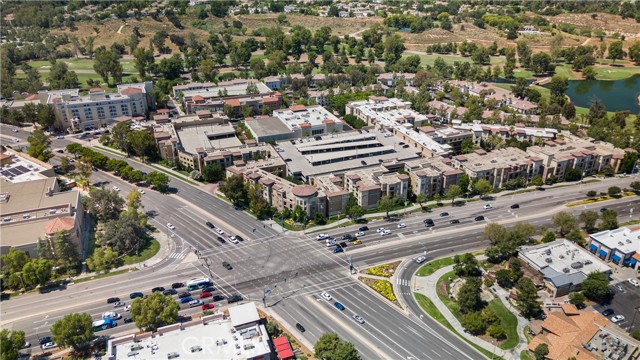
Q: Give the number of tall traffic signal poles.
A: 4